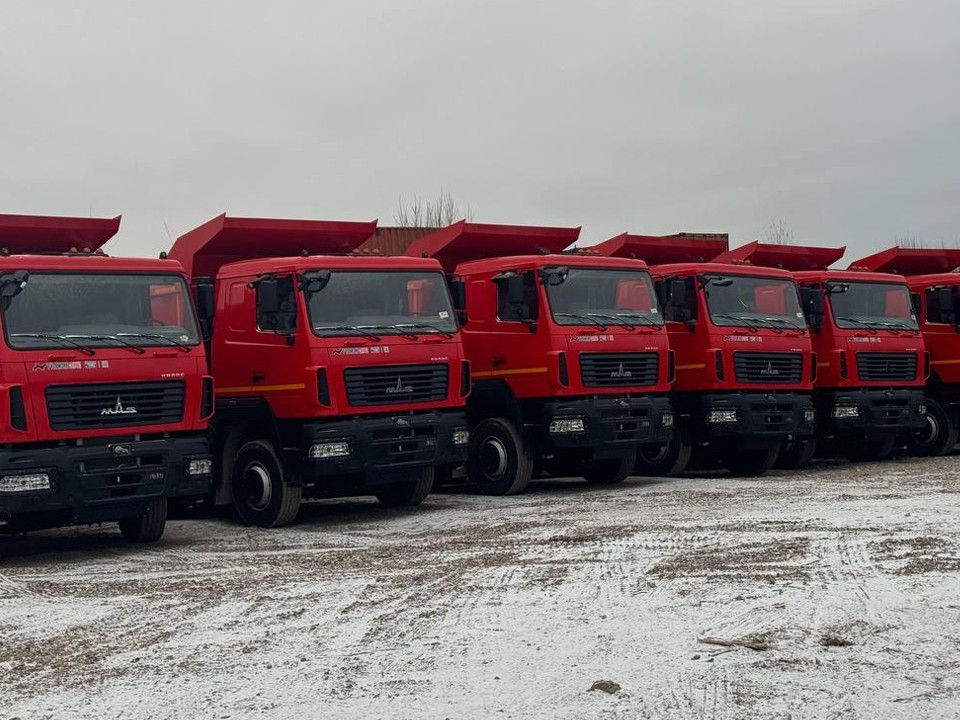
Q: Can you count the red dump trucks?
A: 6